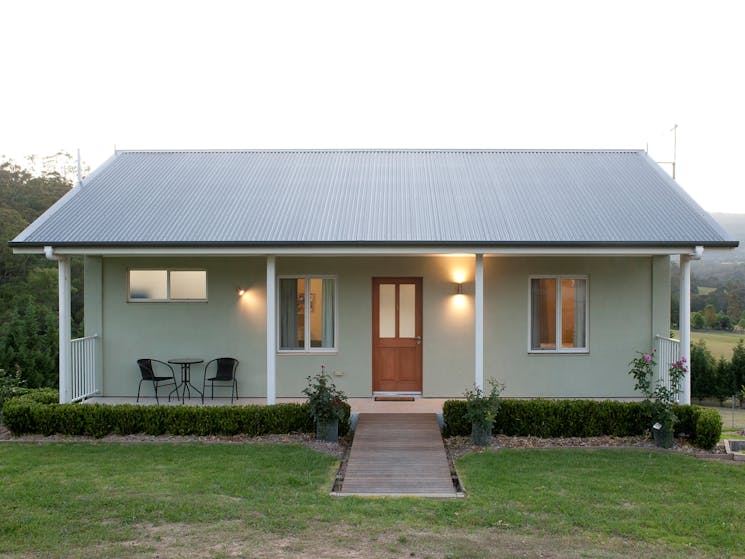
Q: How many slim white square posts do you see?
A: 4